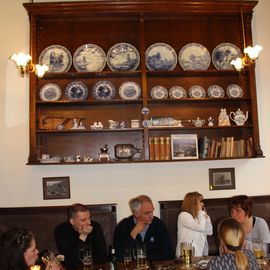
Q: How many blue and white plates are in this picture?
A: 15